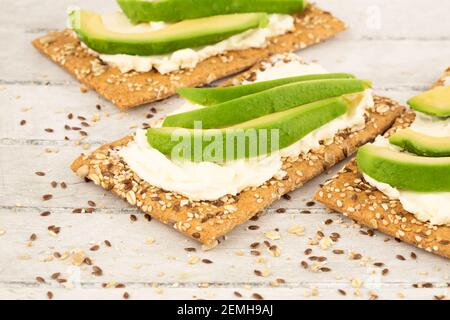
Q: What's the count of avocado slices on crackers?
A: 8